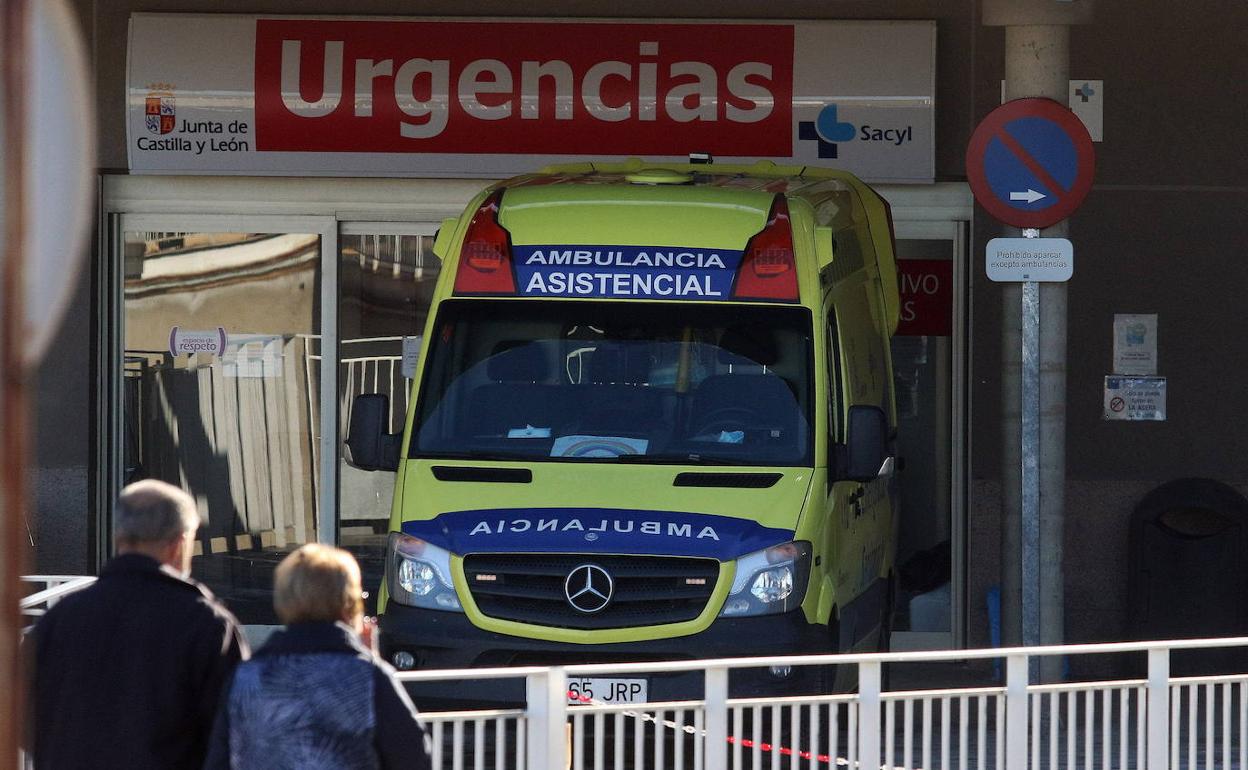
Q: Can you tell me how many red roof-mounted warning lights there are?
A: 2